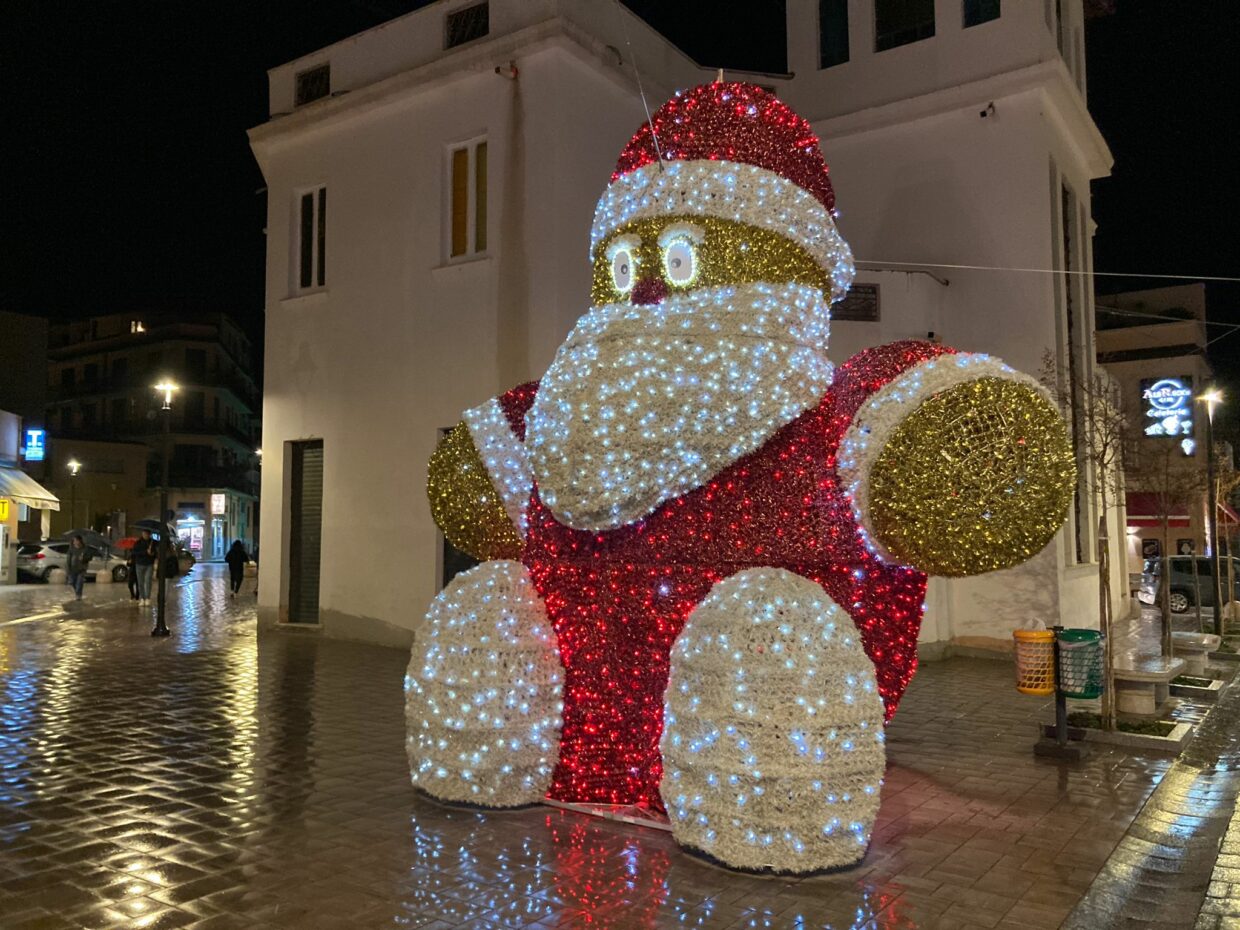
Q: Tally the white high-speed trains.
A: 0